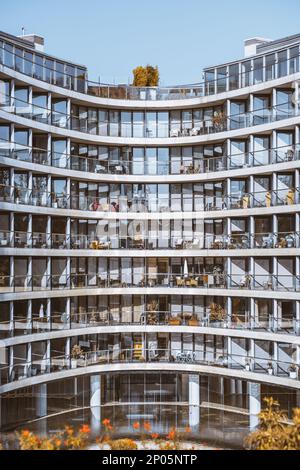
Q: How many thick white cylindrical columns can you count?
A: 4